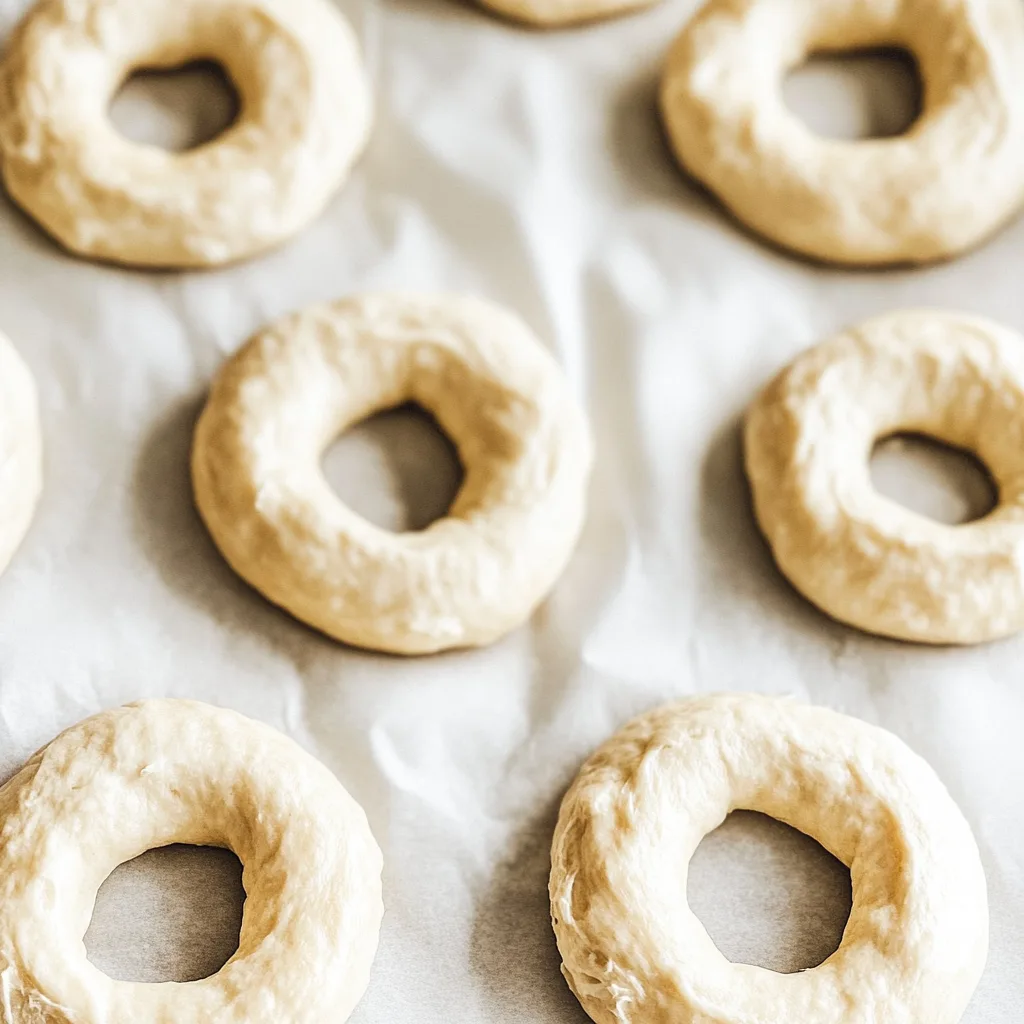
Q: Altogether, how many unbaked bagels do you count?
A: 8